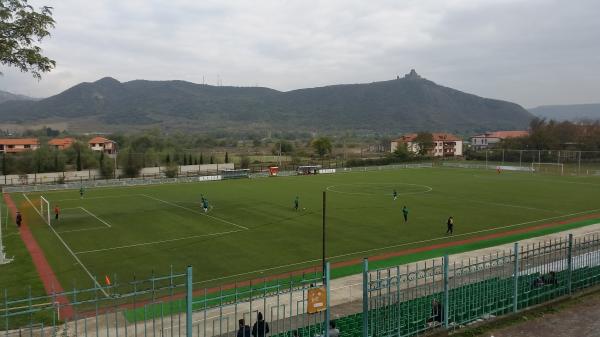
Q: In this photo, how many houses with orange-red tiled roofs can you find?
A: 5